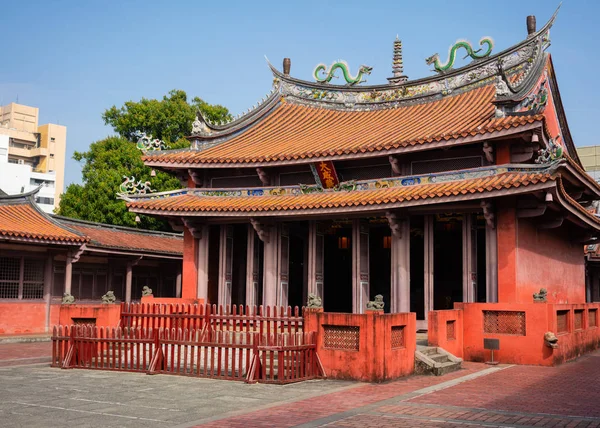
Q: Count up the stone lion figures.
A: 6